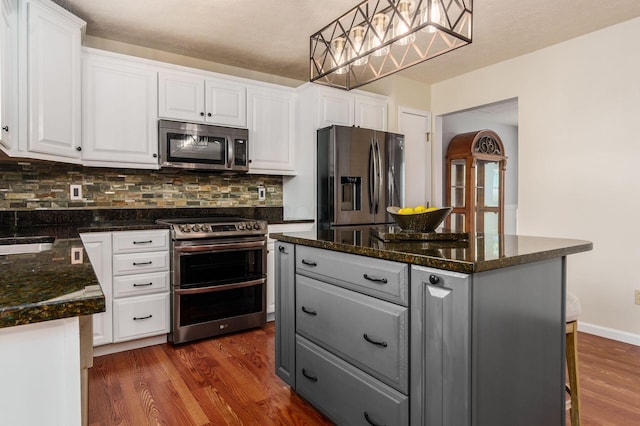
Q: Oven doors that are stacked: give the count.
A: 2